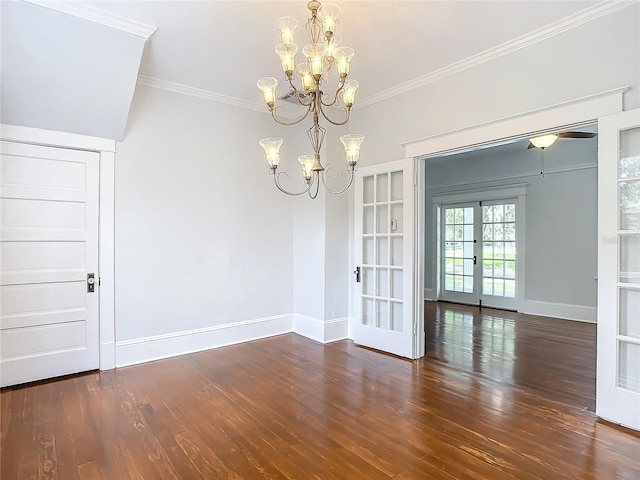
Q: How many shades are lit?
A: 13